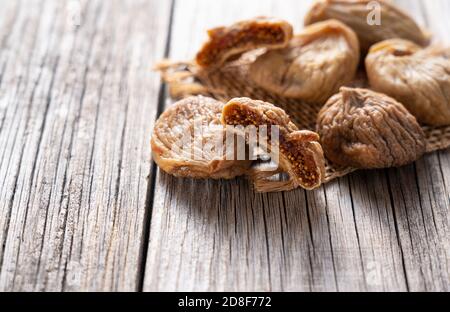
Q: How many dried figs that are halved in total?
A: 2